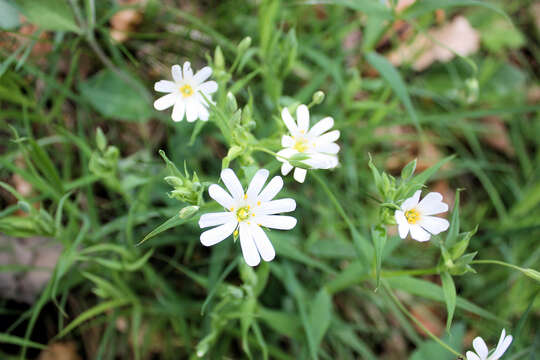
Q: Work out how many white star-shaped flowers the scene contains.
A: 5